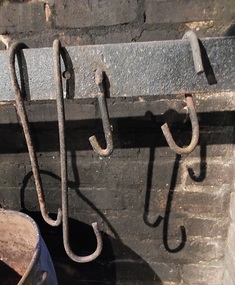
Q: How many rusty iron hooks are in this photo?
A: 4